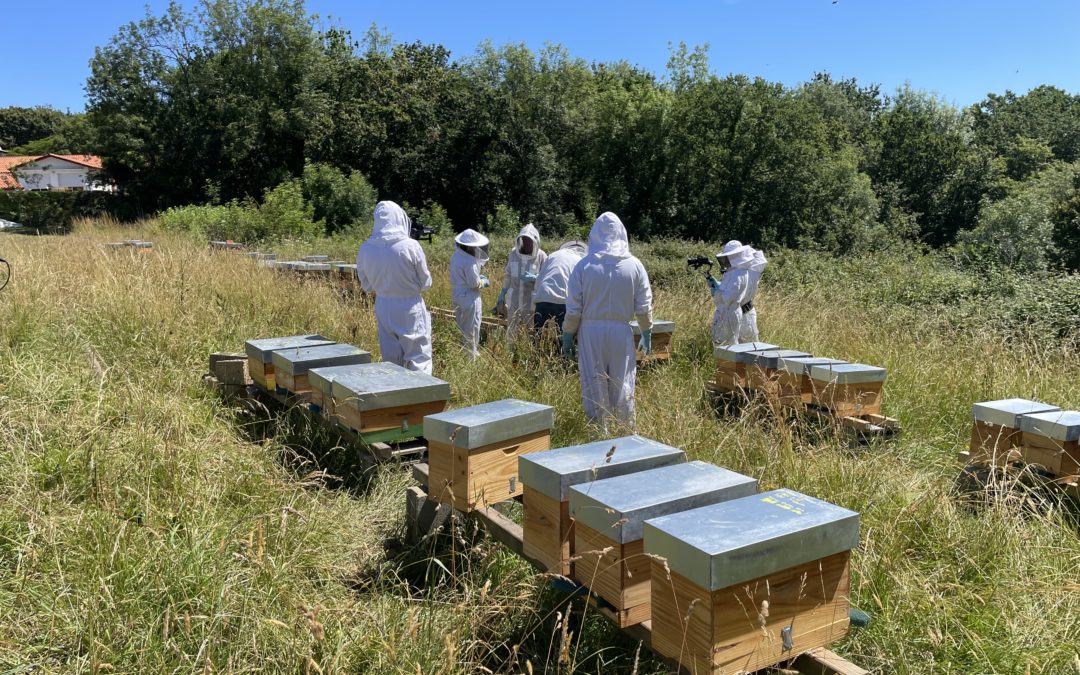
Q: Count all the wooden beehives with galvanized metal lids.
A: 15